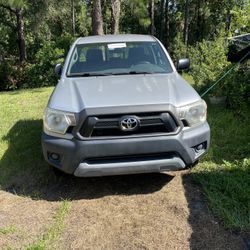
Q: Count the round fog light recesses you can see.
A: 2